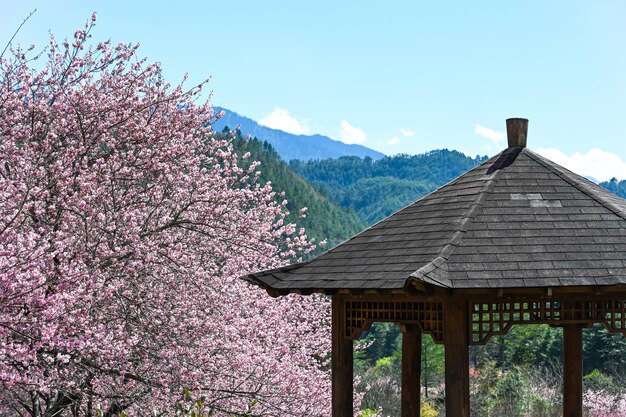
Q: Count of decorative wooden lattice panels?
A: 2